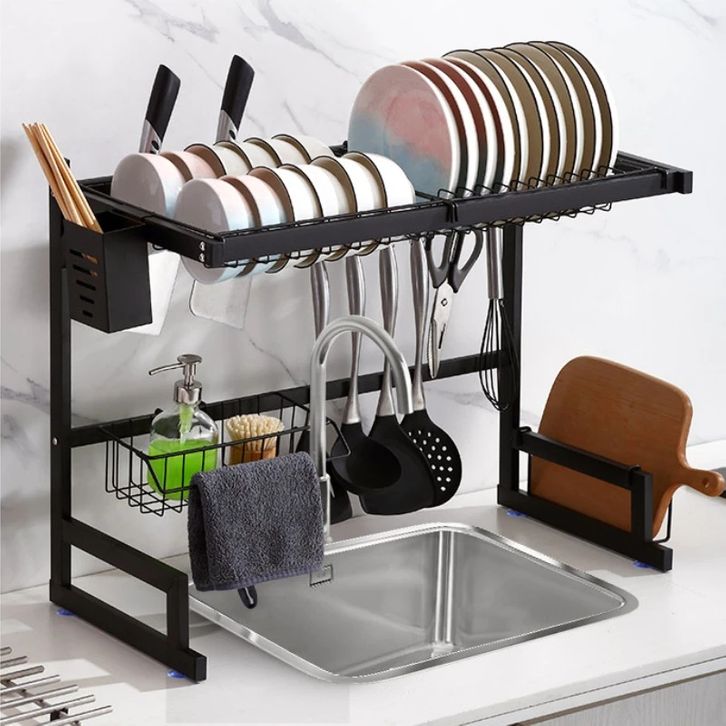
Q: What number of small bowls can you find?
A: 12